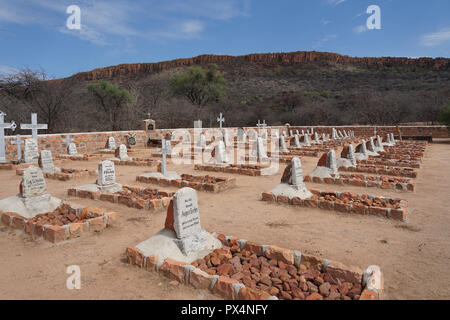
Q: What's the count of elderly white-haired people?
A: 0